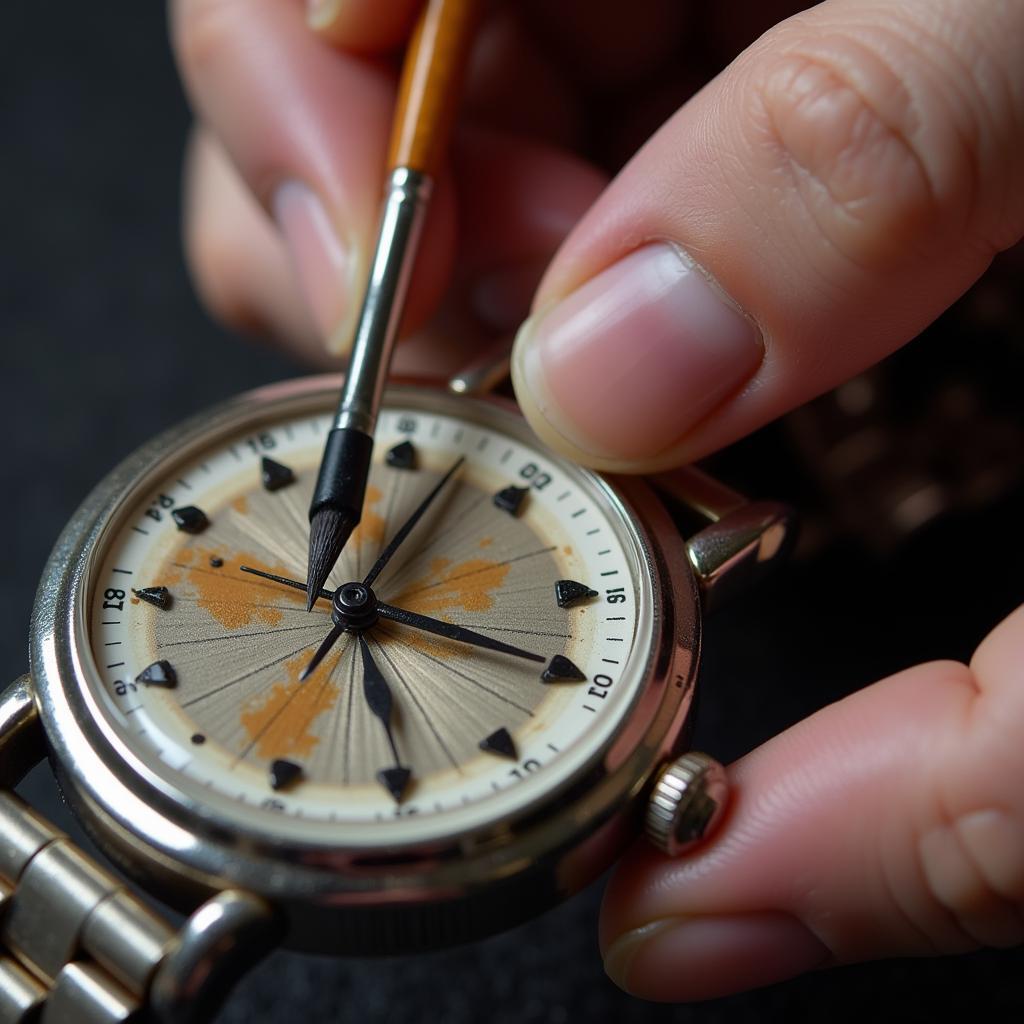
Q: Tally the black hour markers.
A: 11